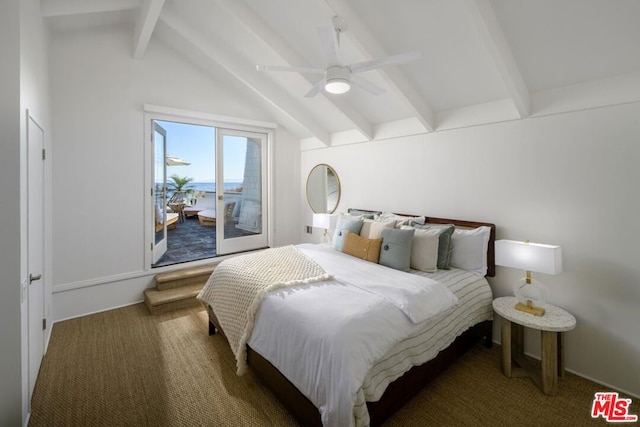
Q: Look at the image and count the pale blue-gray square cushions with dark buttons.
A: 2